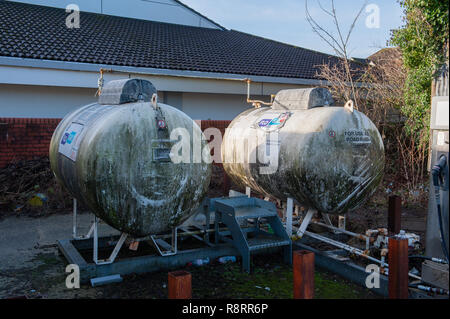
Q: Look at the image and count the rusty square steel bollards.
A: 4